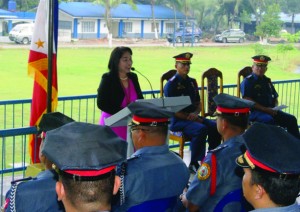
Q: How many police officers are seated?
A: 7